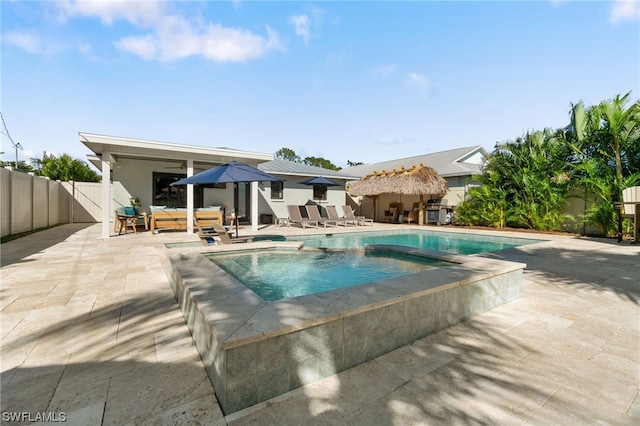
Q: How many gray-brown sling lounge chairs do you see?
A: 4